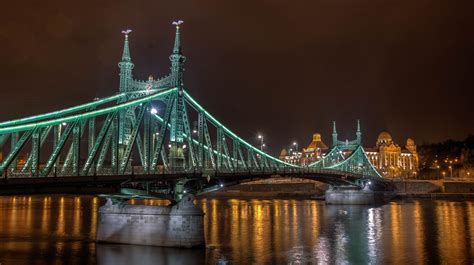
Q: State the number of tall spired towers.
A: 4